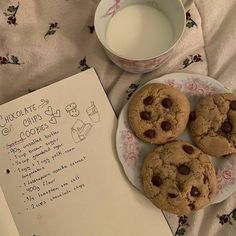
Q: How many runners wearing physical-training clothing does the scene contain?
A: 0